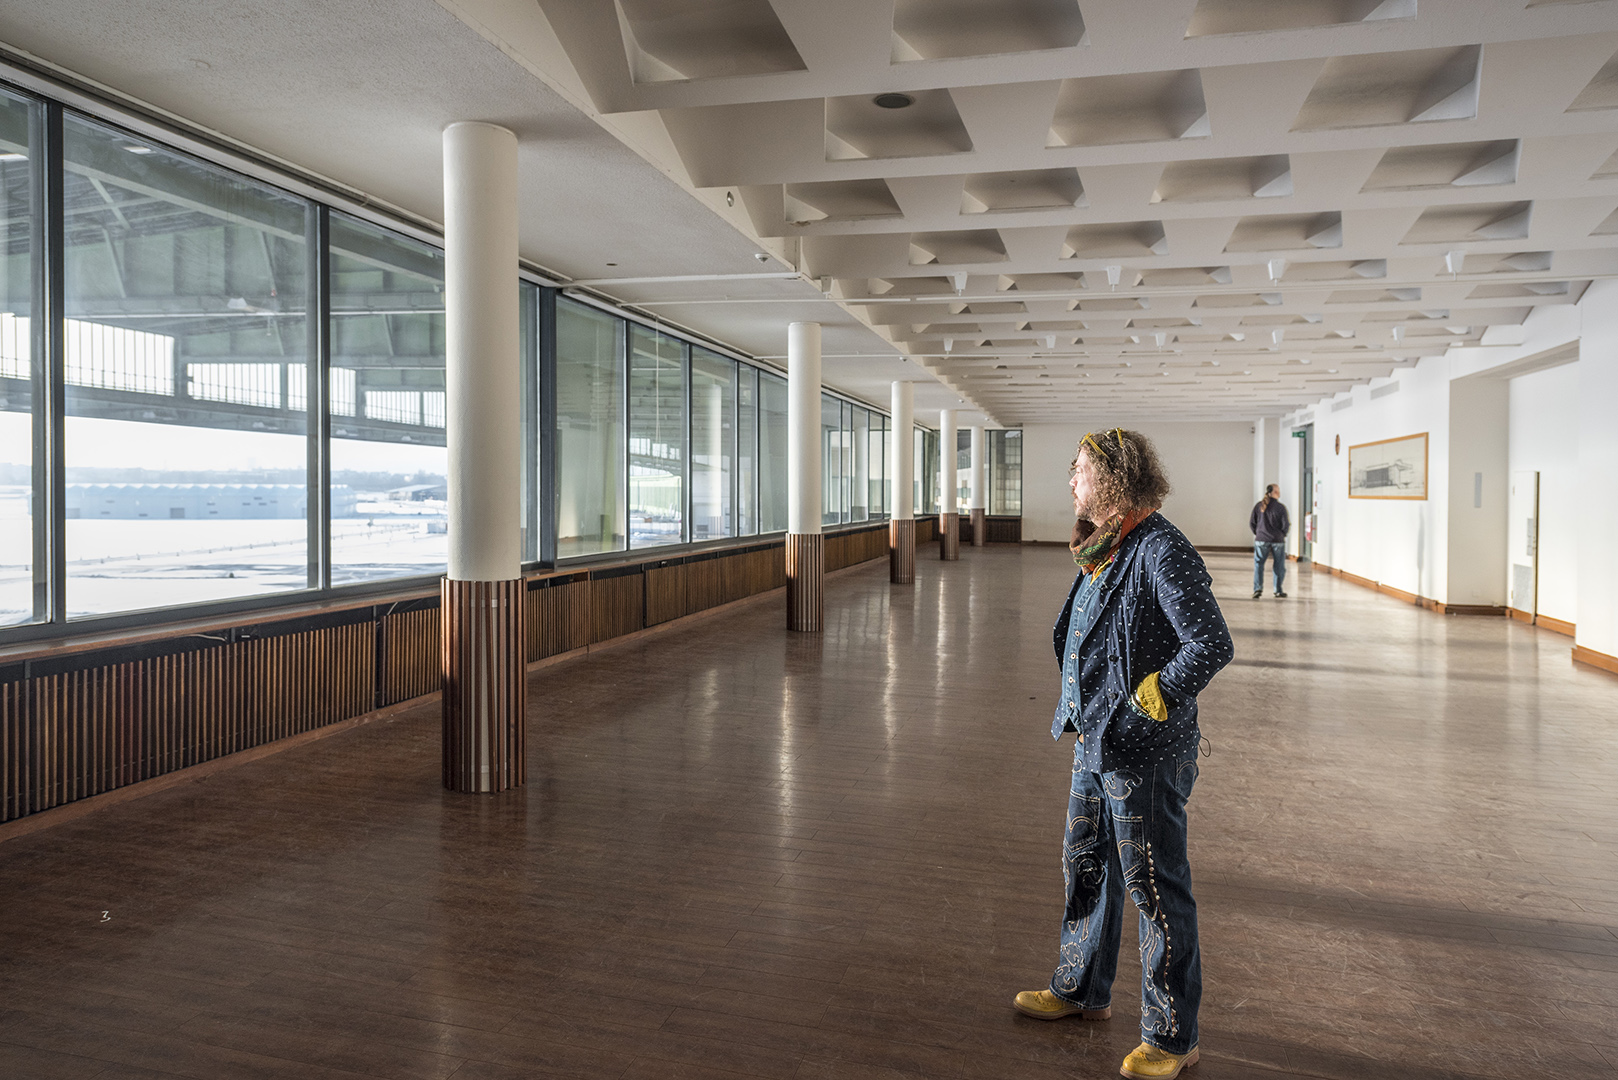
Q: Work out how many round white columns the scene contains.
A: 5